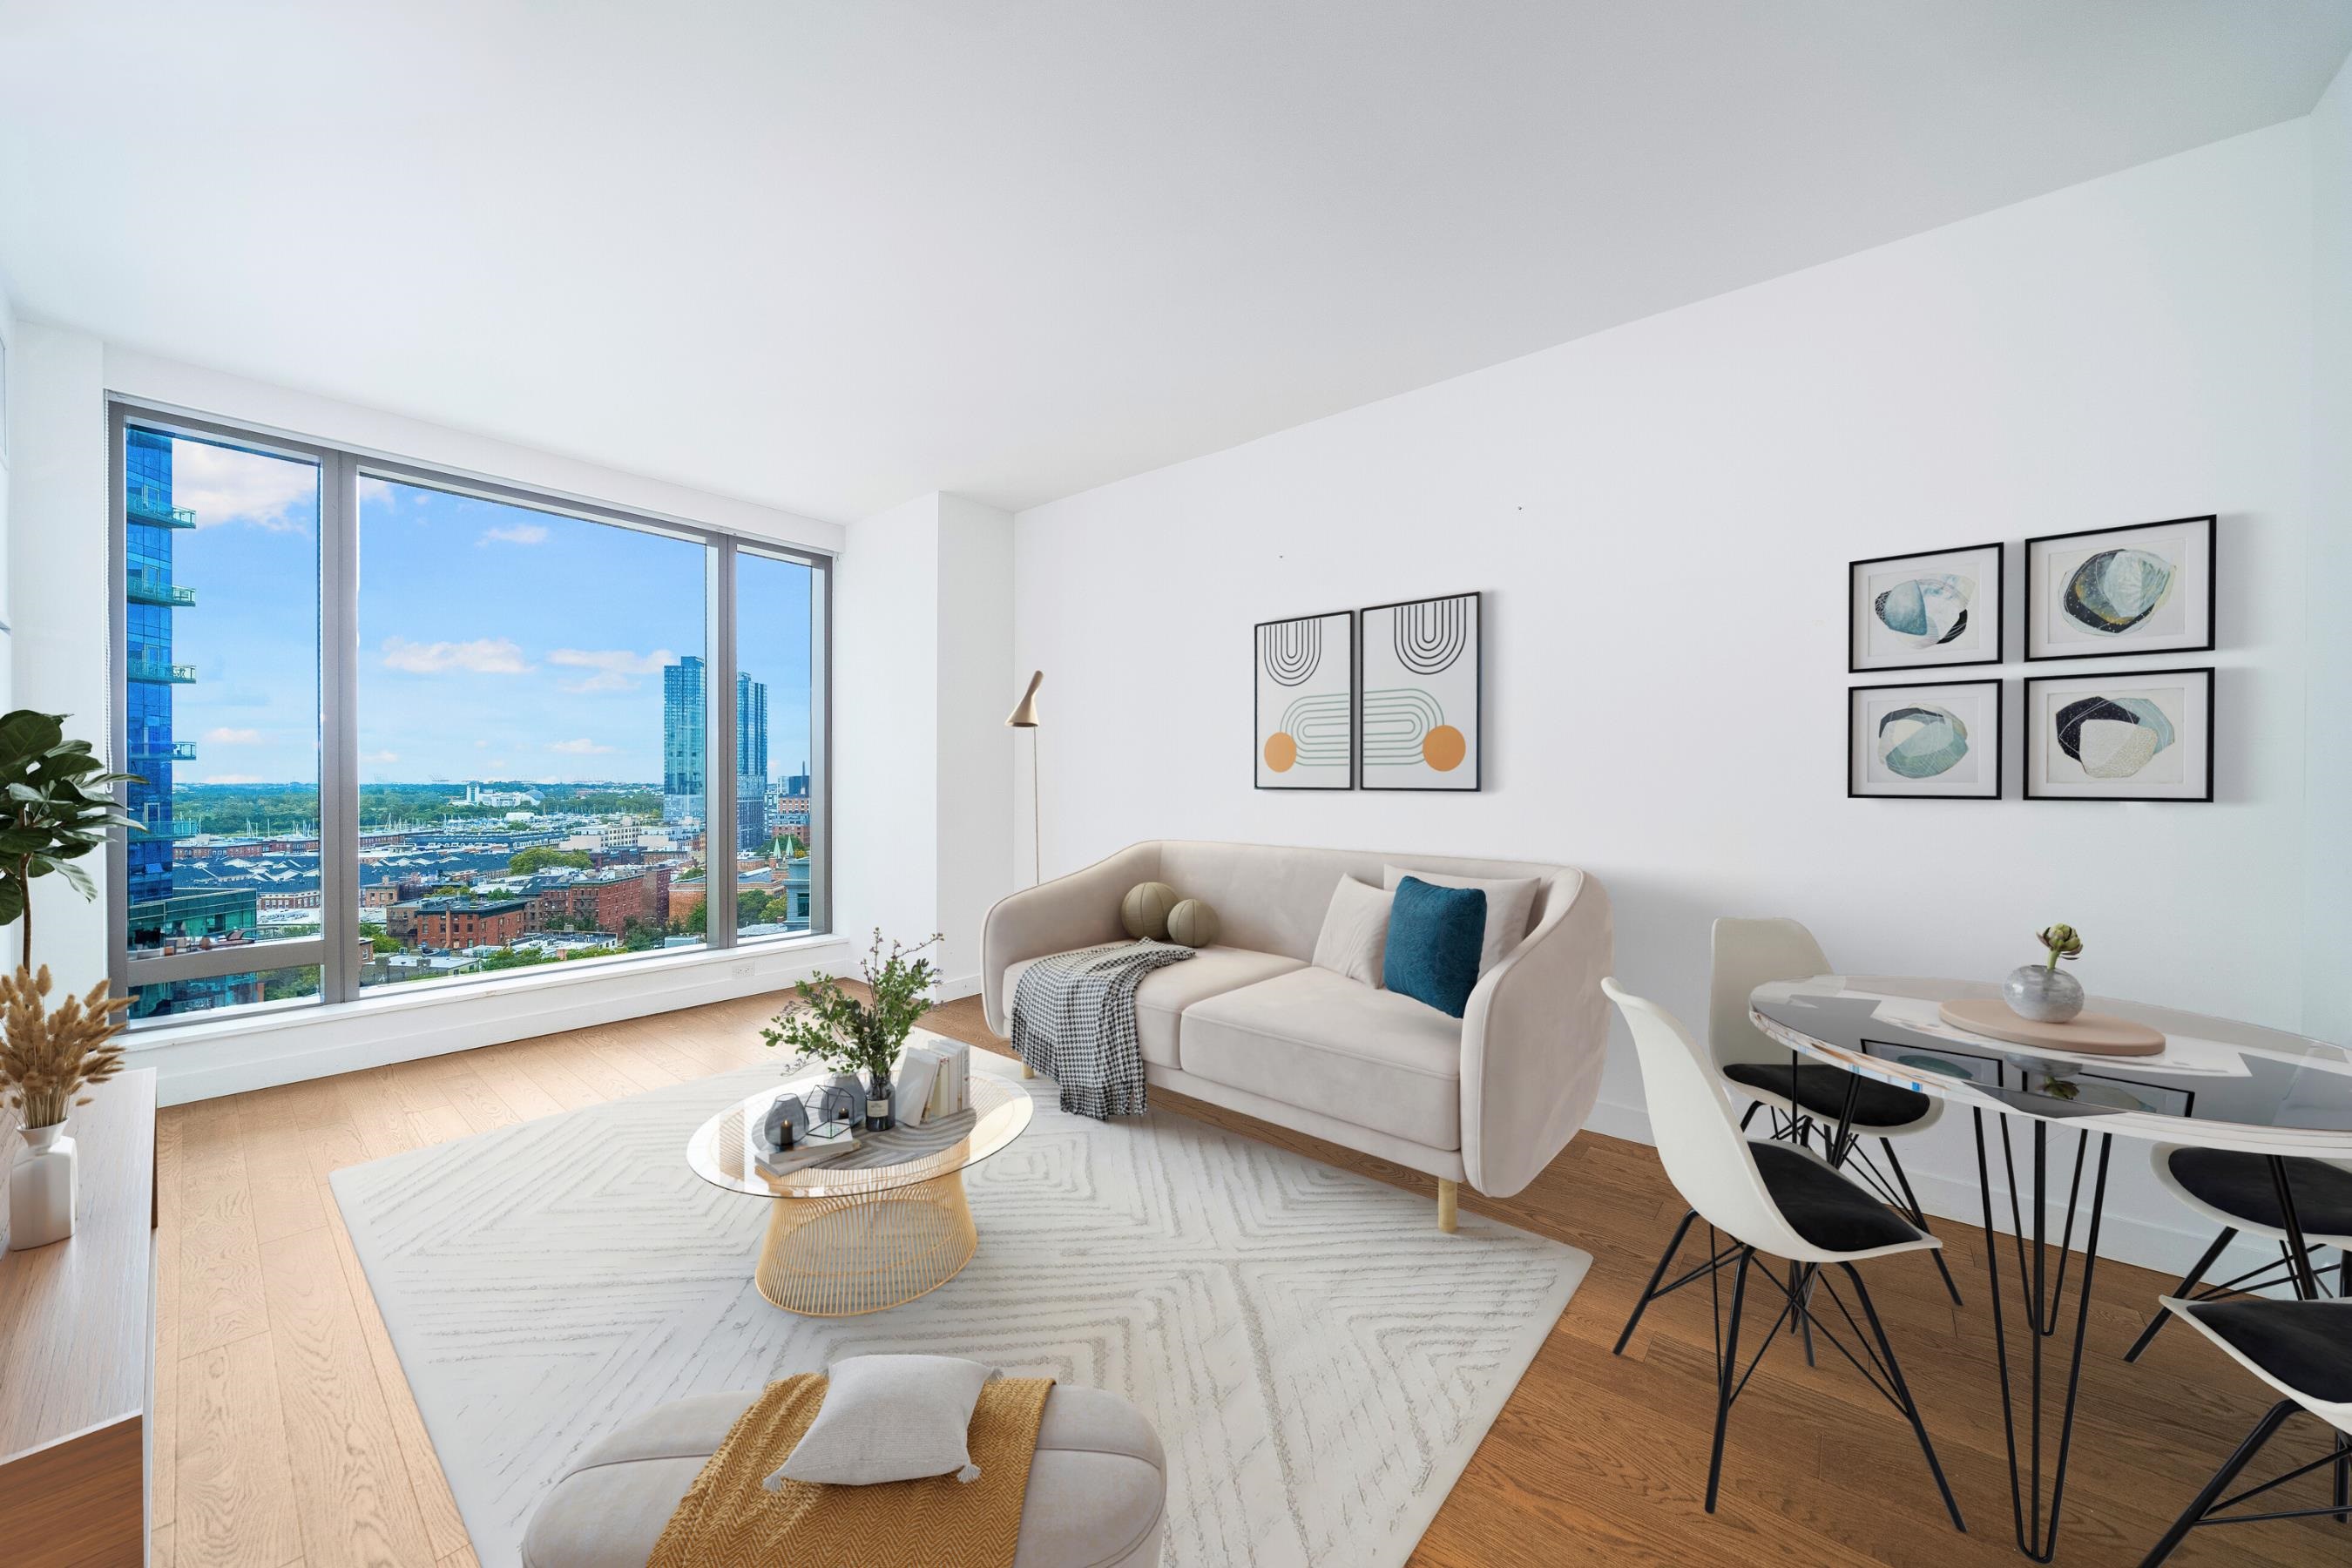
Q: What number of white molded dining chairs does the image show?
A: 4